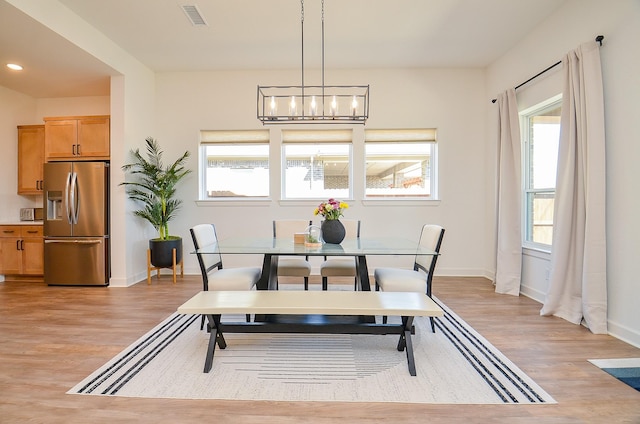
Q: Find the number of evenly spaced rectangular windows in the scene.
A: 3